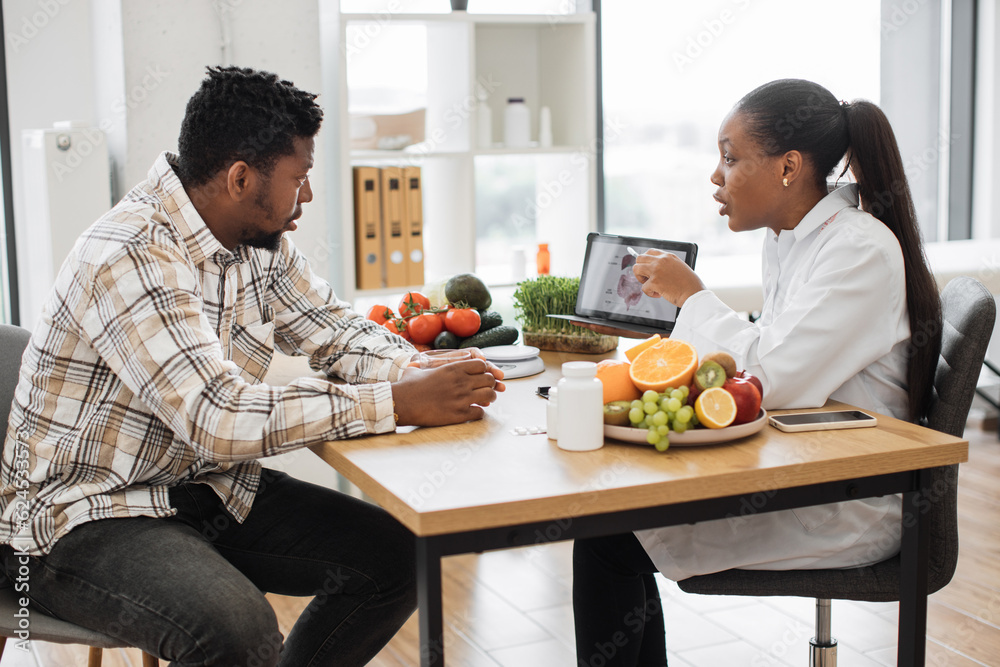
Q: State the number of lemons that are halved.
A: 1